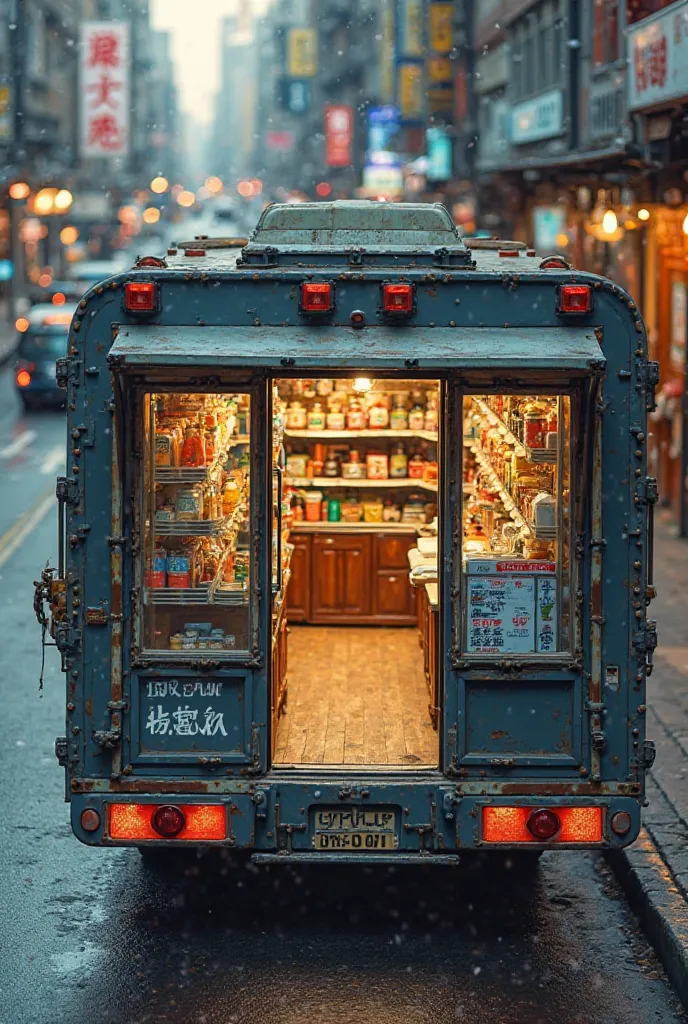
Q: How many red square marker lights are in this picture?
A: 4